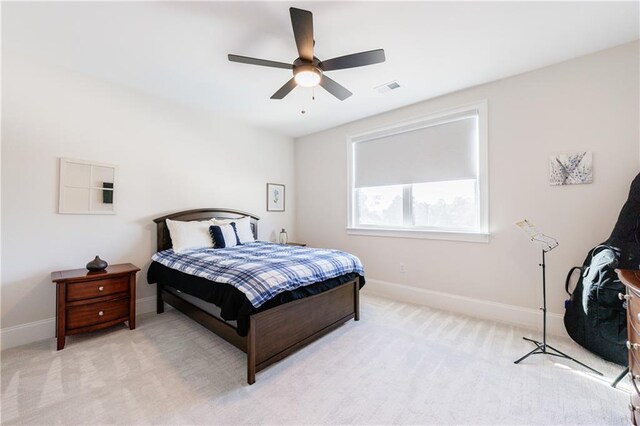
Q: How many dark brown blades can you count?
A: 5